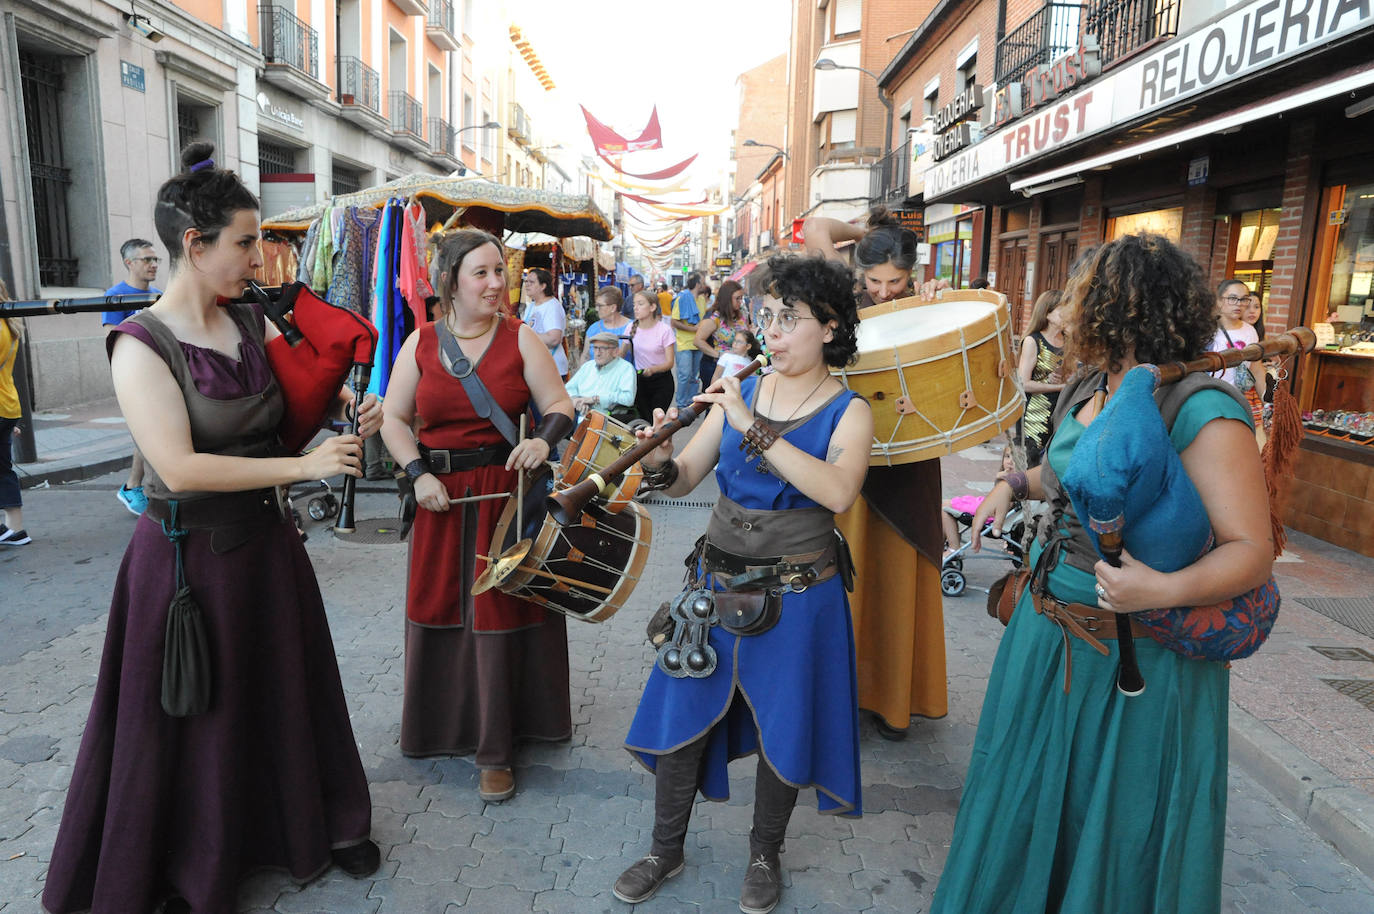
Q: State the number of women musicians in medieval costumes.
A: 5